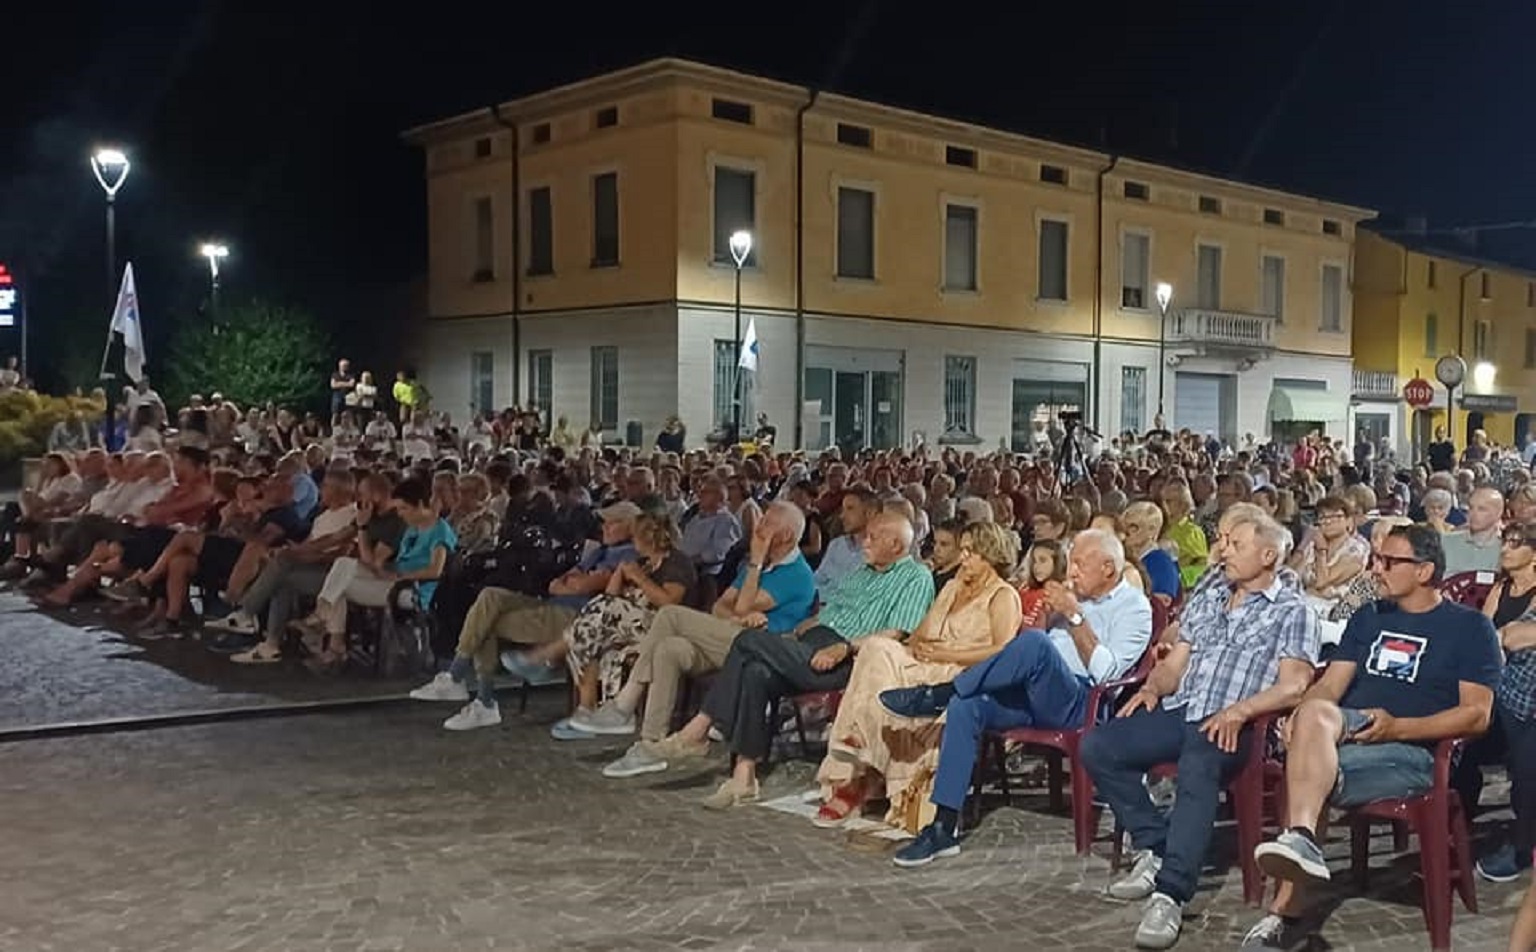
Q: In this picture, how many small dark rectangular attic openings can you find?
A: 11